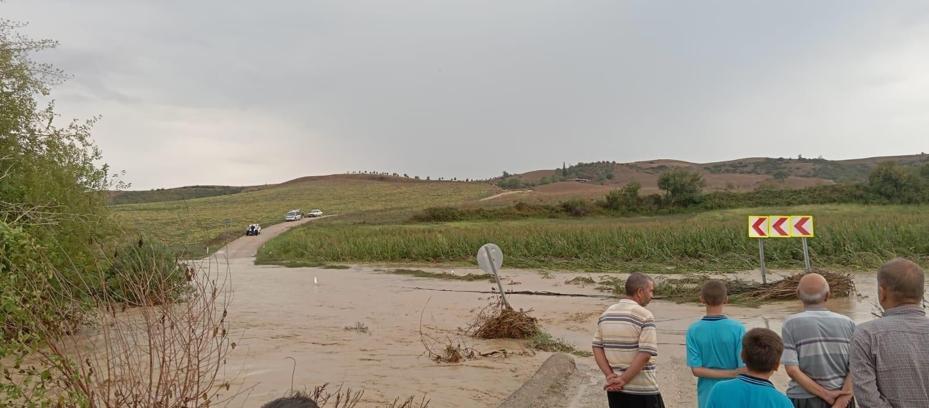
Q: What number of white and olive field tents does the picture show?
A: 0